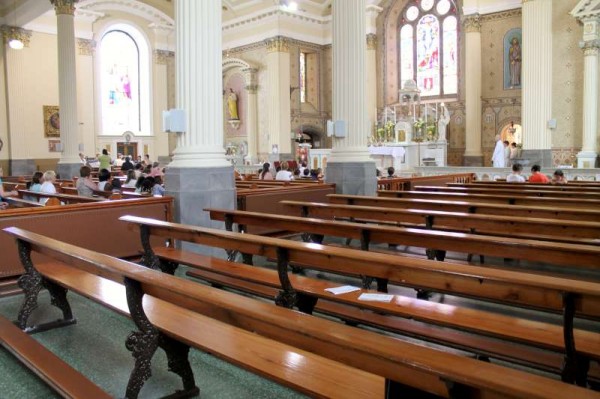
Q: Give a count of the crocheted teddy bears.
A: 0